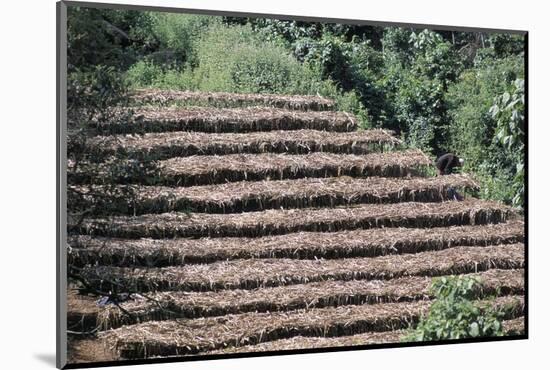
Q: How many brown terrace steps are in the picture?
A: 11